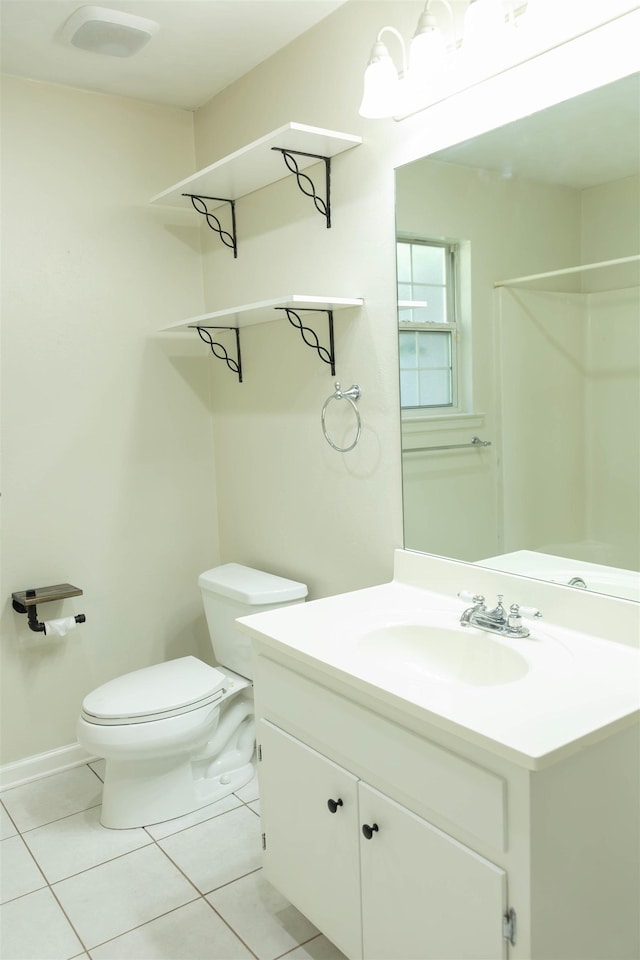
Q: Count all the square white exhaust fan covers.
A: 1